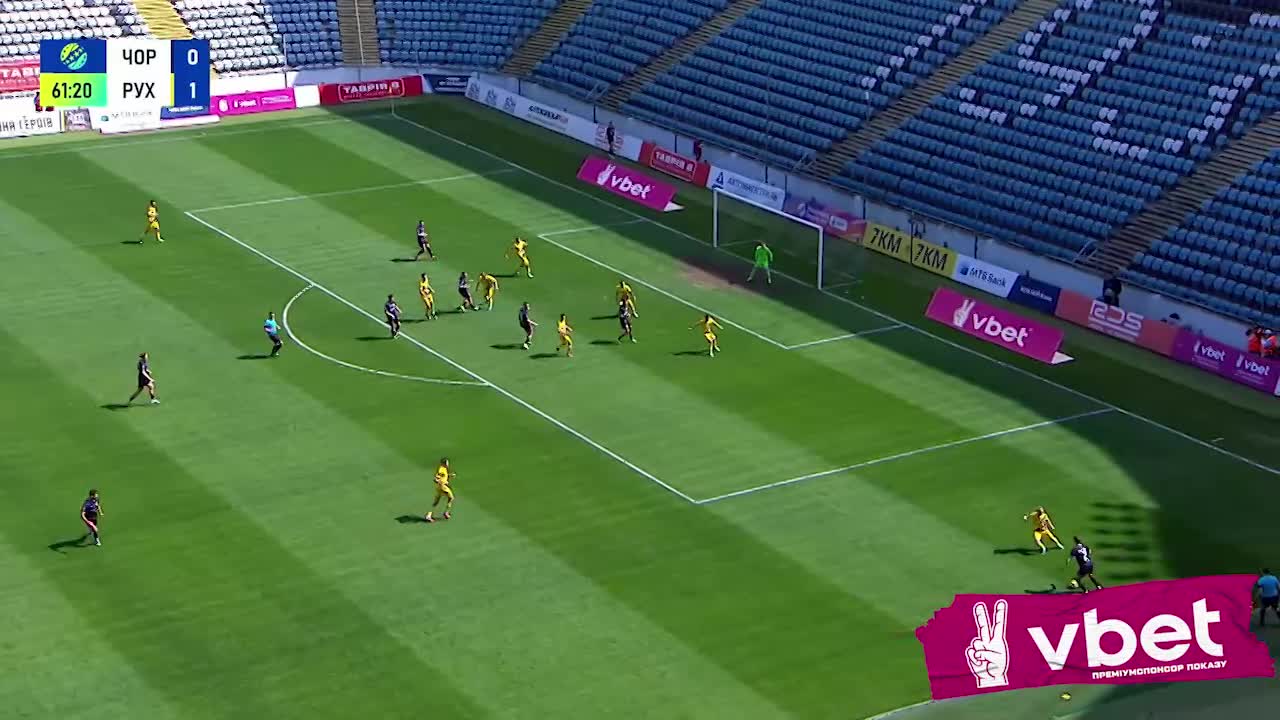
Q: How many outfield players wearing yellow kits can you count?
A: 9